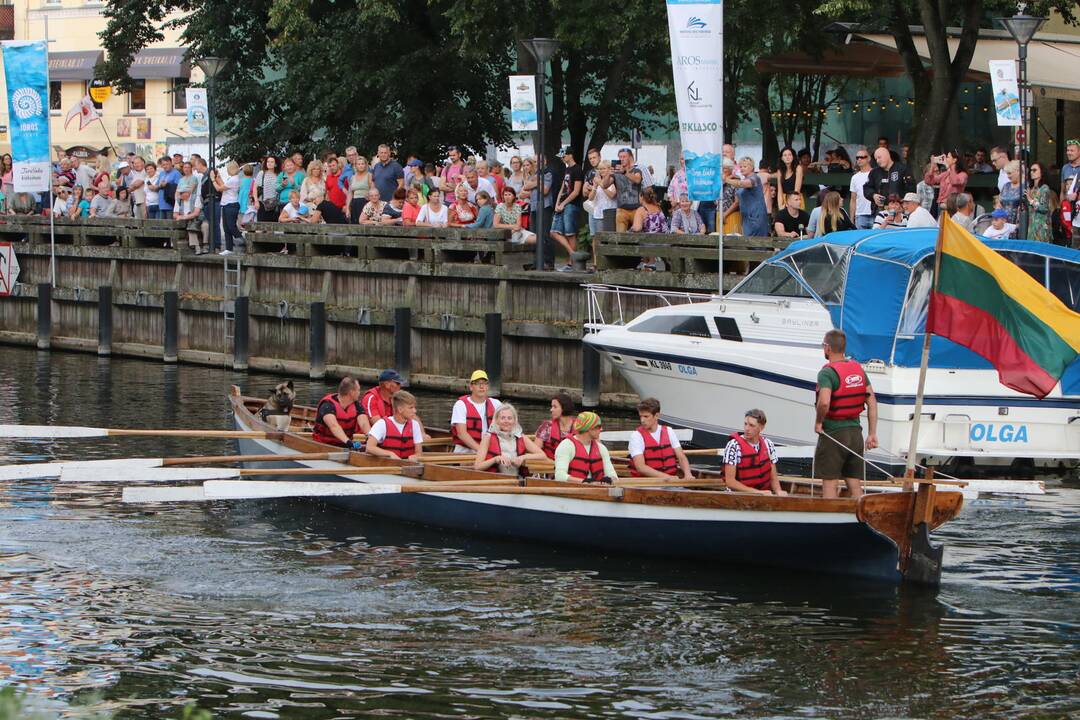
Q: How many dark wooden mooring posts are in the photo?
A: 8